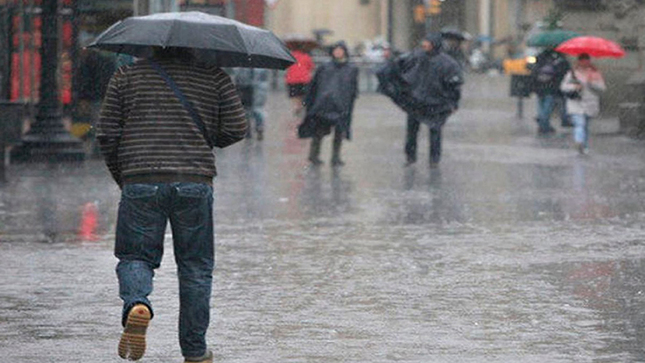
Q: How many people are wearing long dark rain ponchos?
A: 2